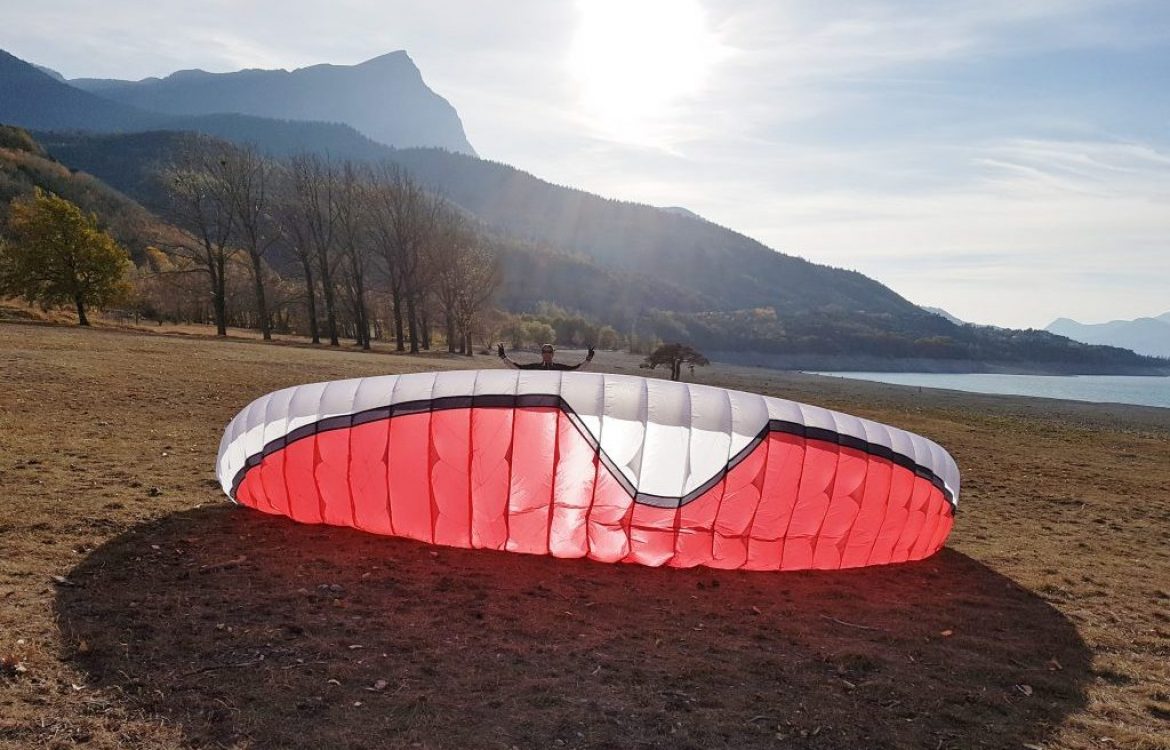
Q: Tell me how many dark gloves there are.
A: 2